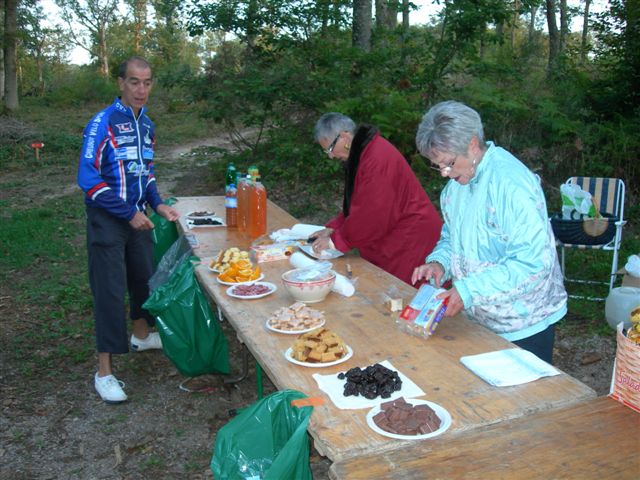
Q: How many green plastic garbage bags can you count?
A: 3